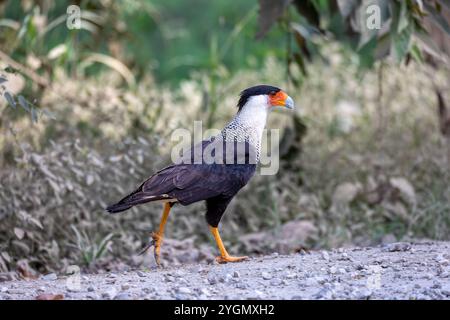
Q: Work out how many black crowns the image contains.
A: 1